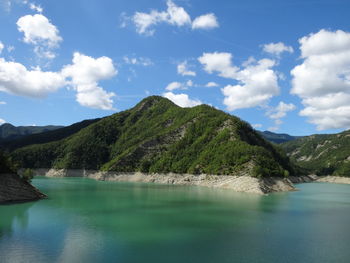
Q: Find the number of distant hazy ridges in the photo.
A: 2